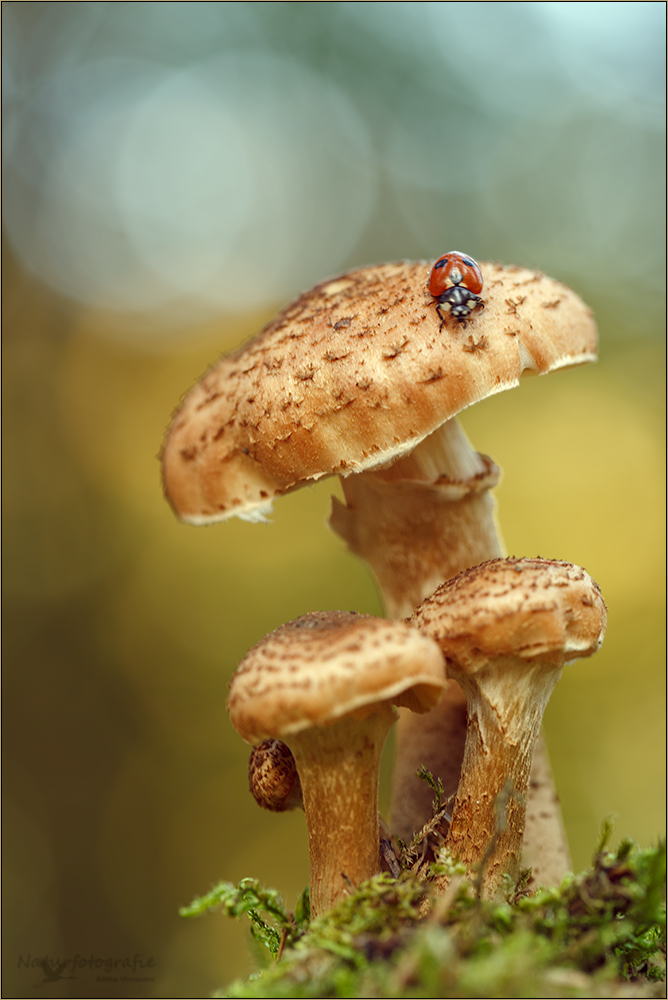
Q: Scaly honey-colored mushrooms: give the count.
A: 4